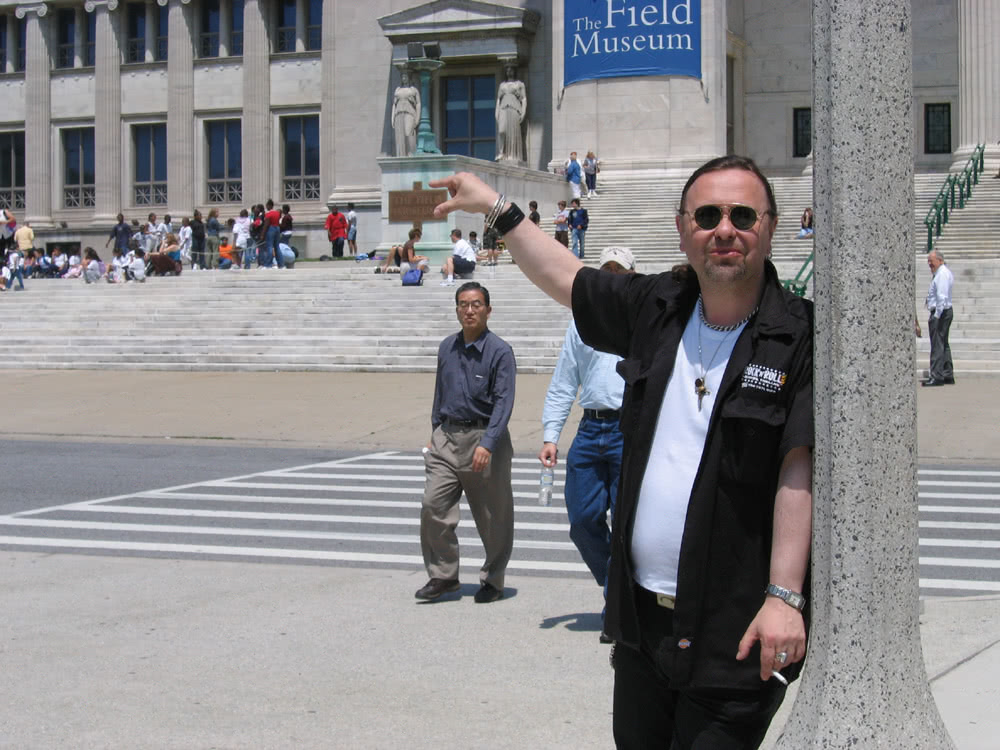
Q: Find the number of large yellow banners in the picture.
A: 0